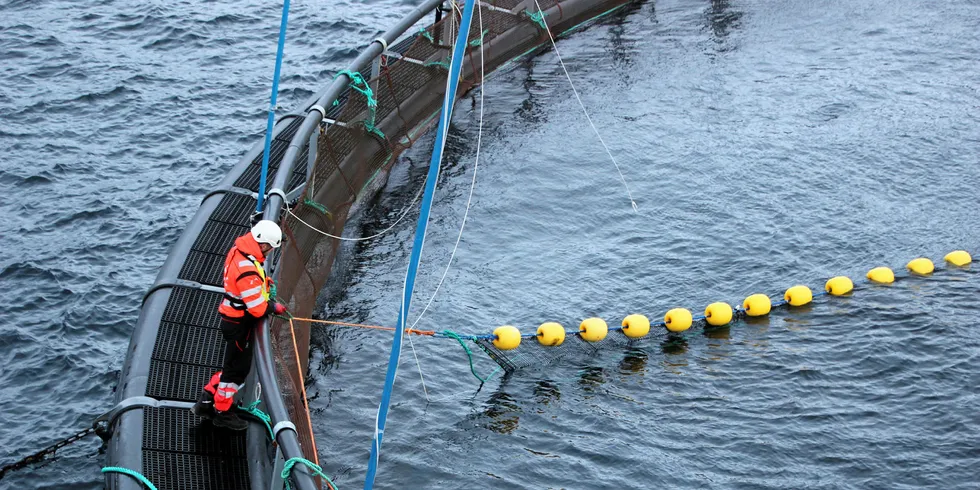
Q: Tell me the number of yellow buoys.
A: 12